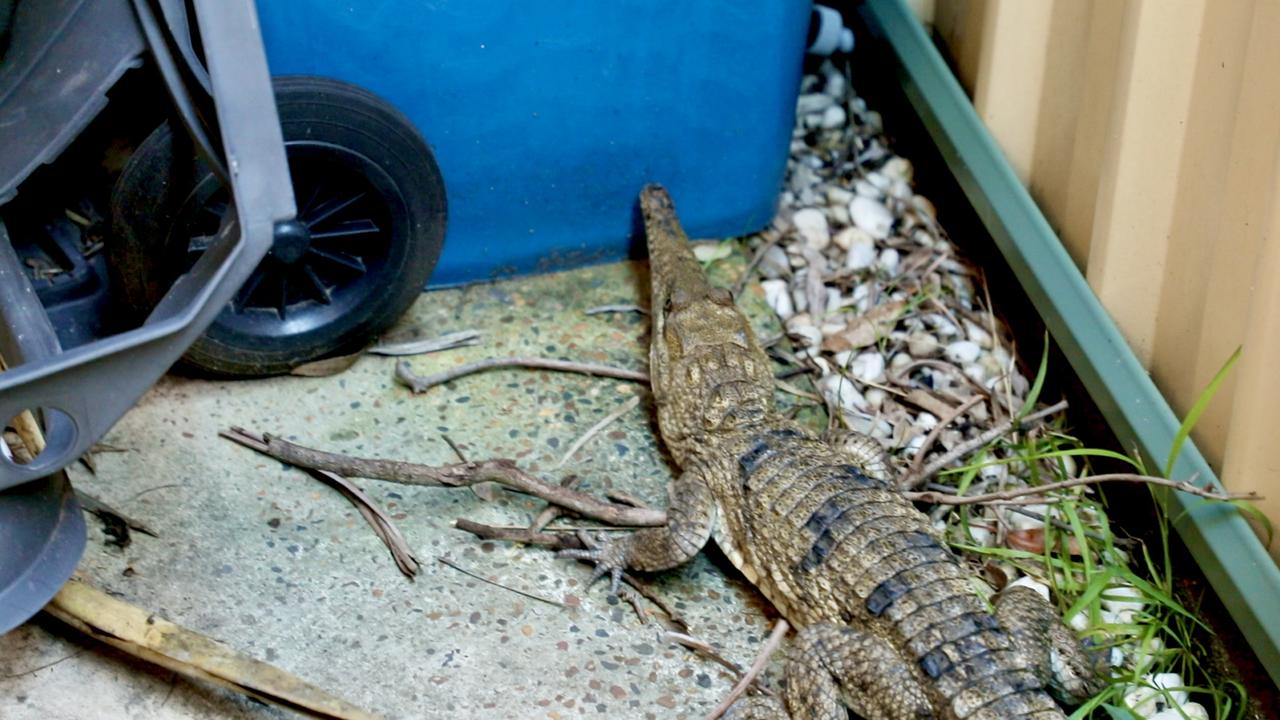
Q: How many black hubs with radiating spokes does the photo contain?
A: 1